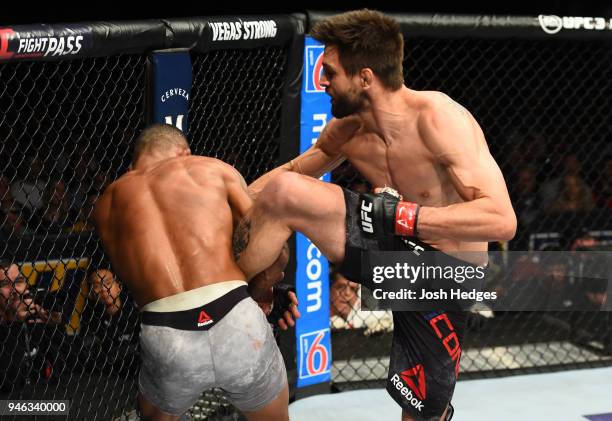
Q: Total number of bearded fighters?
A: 1